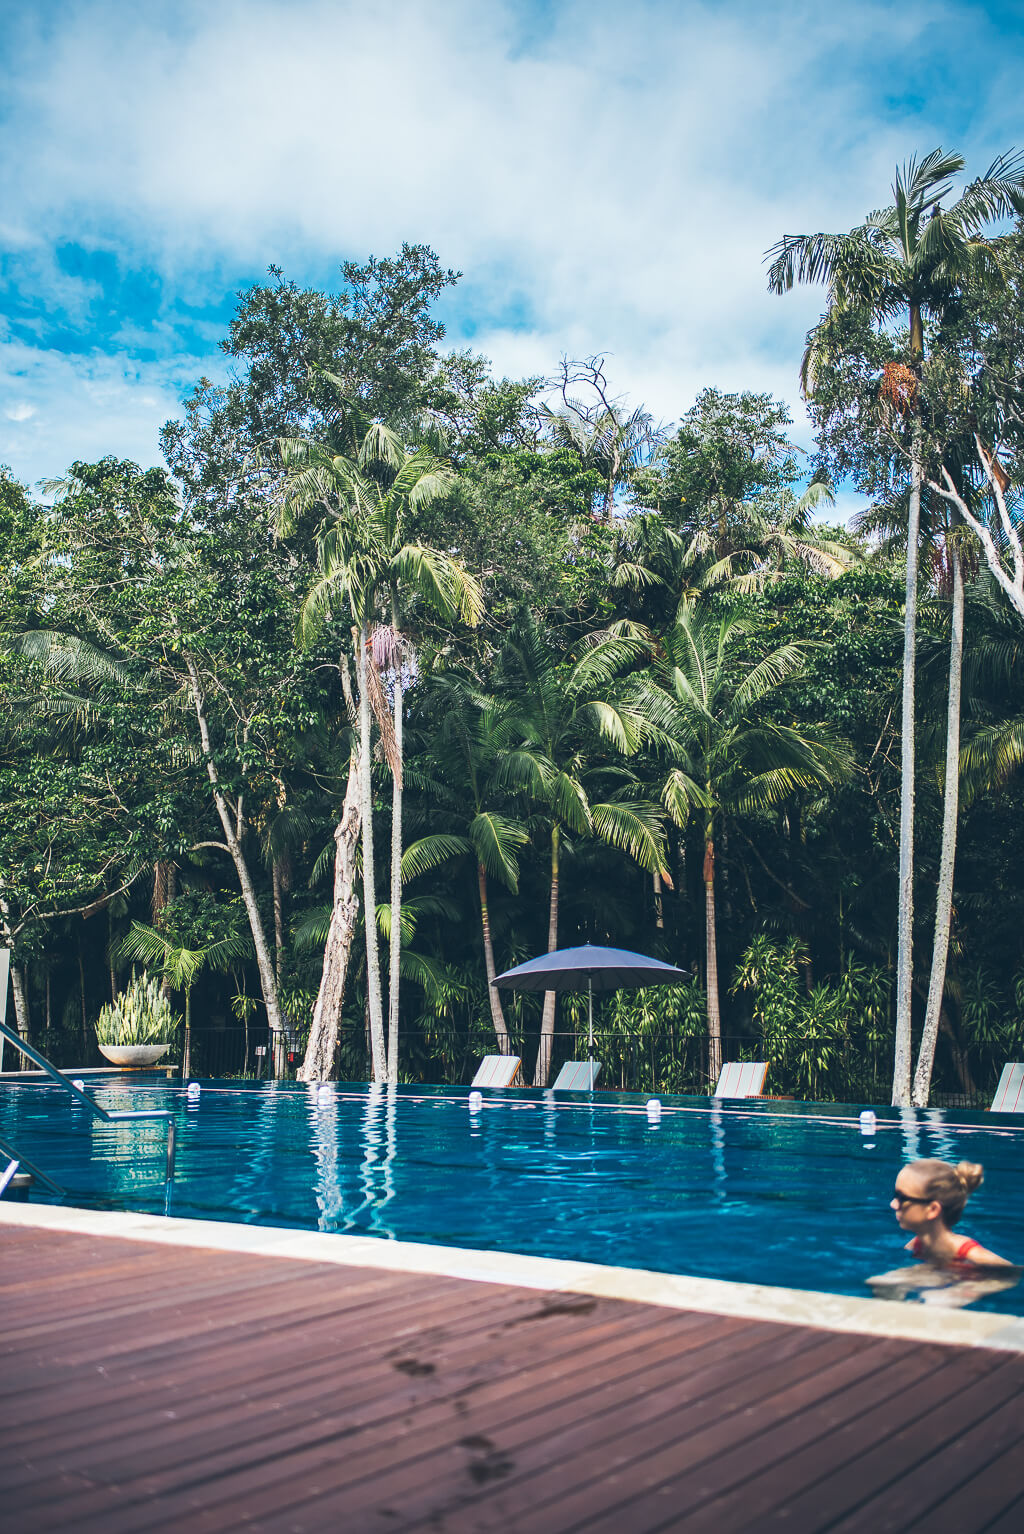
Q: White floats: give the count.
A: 6